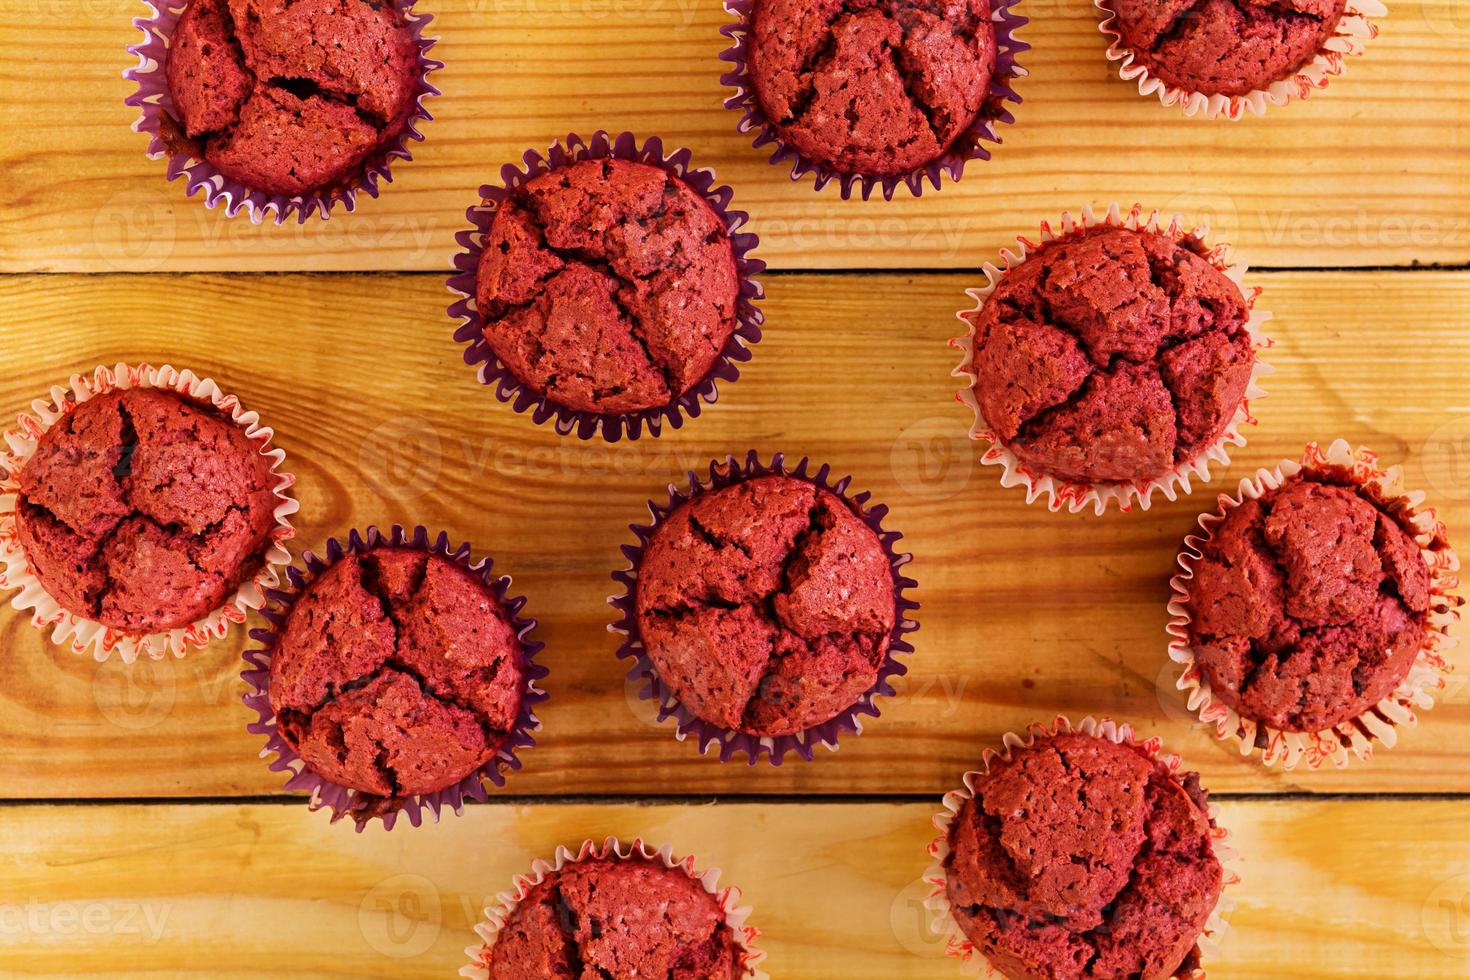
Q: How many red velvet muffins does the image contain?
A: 11